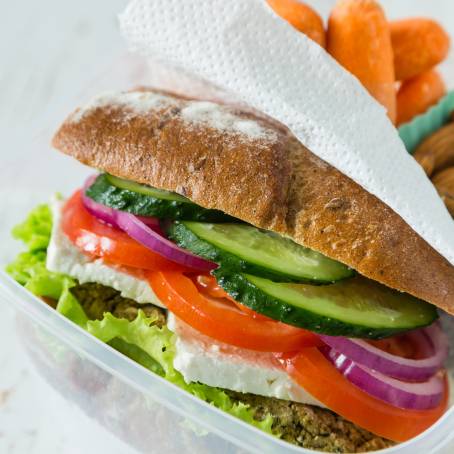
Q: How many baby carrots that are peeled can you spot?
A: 4